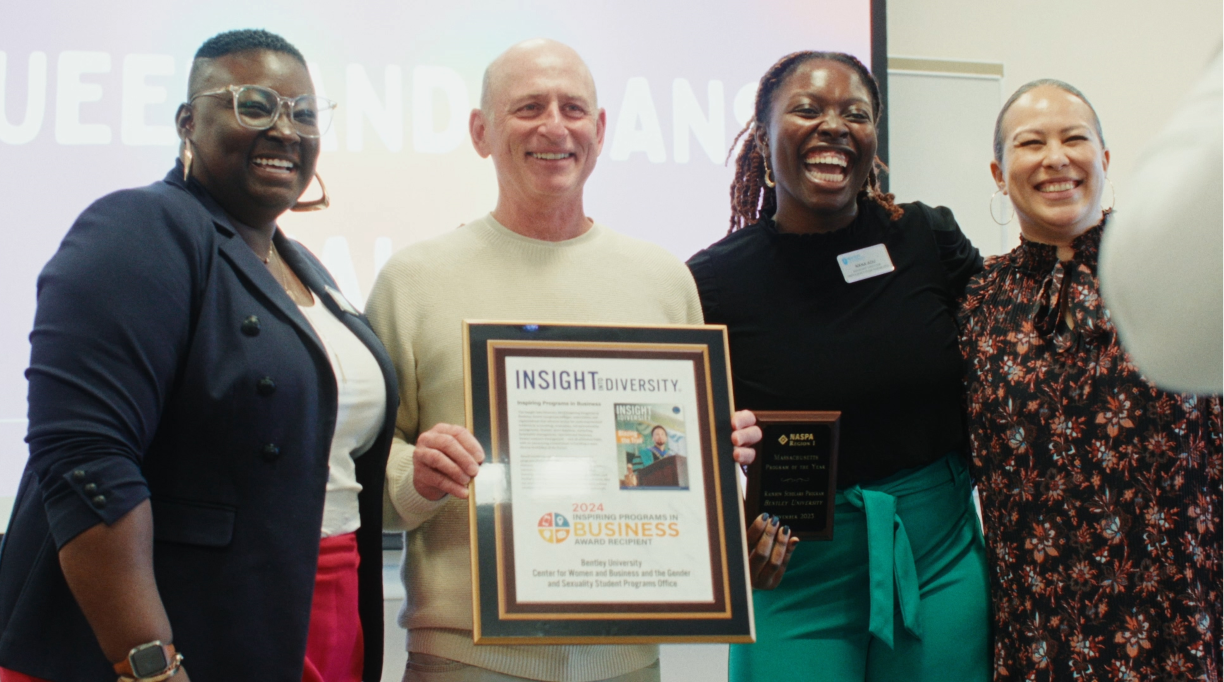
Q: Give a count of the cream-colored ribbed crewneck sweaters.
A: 1